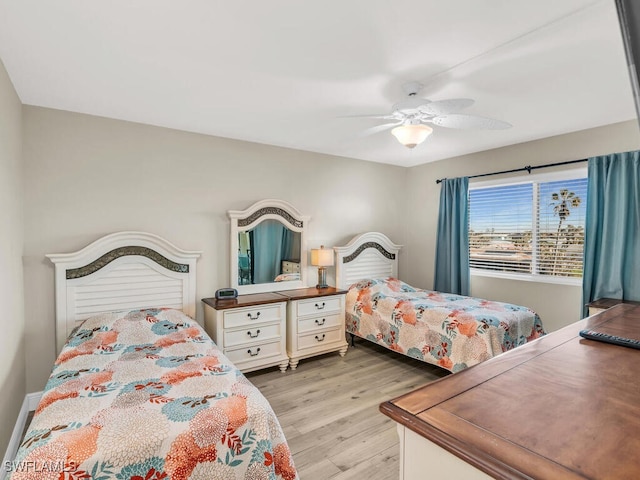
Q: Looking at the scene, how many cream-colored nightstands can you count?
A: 2